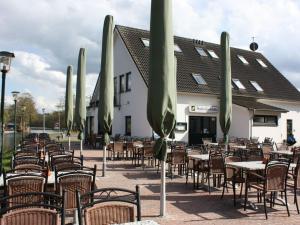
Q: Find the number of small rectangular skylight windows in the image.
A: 9